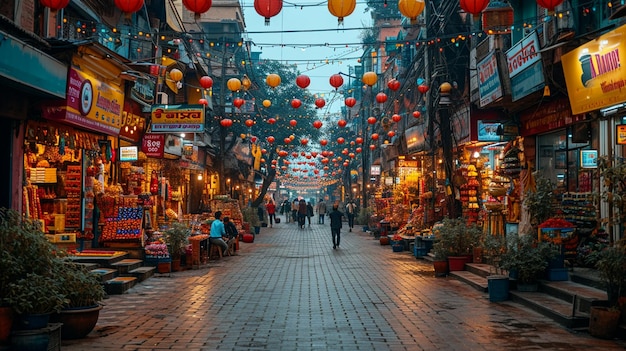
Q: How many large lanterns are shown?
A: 8